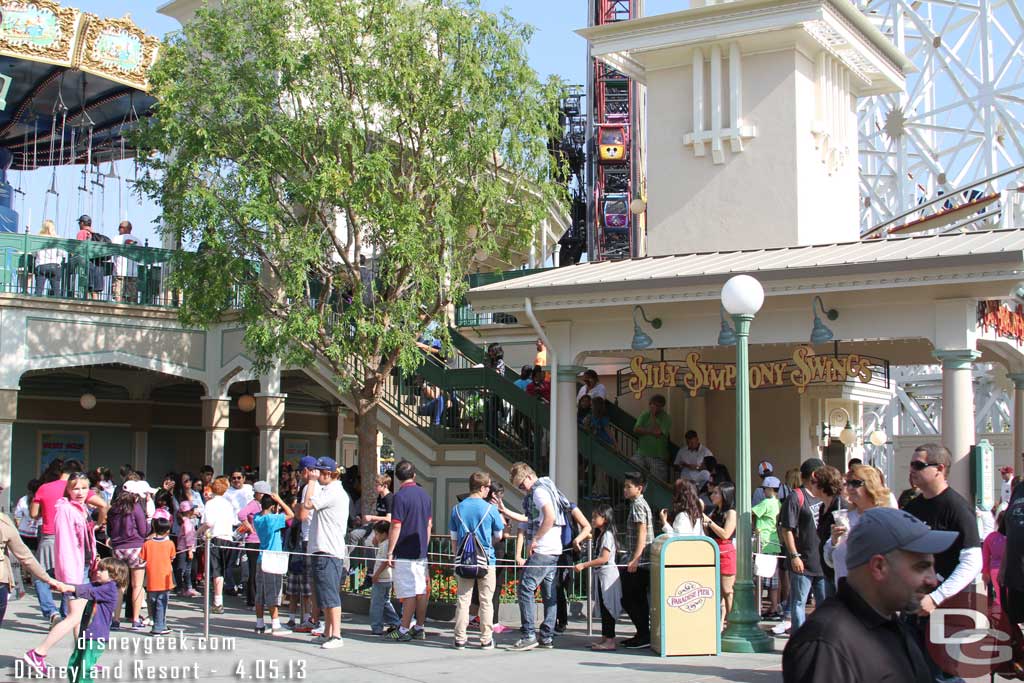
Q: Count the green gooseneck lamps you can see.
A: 3